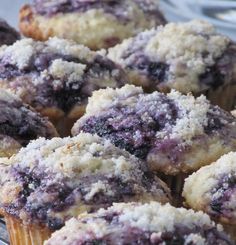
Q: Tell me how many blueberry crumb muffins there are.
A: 9